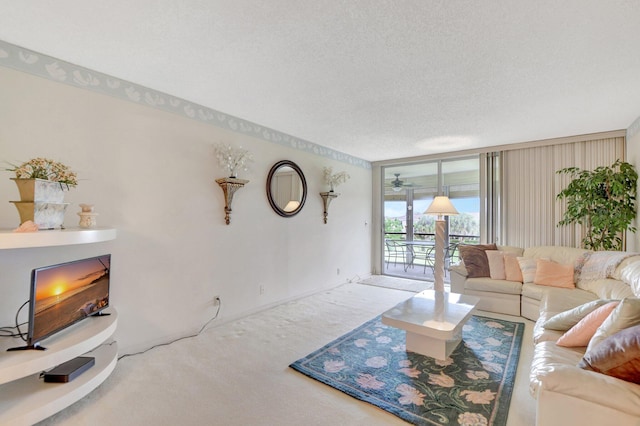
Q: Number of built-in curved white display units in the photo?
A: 1